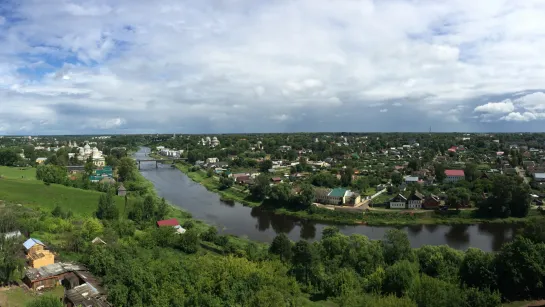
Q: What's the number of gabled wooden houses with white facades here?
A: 2